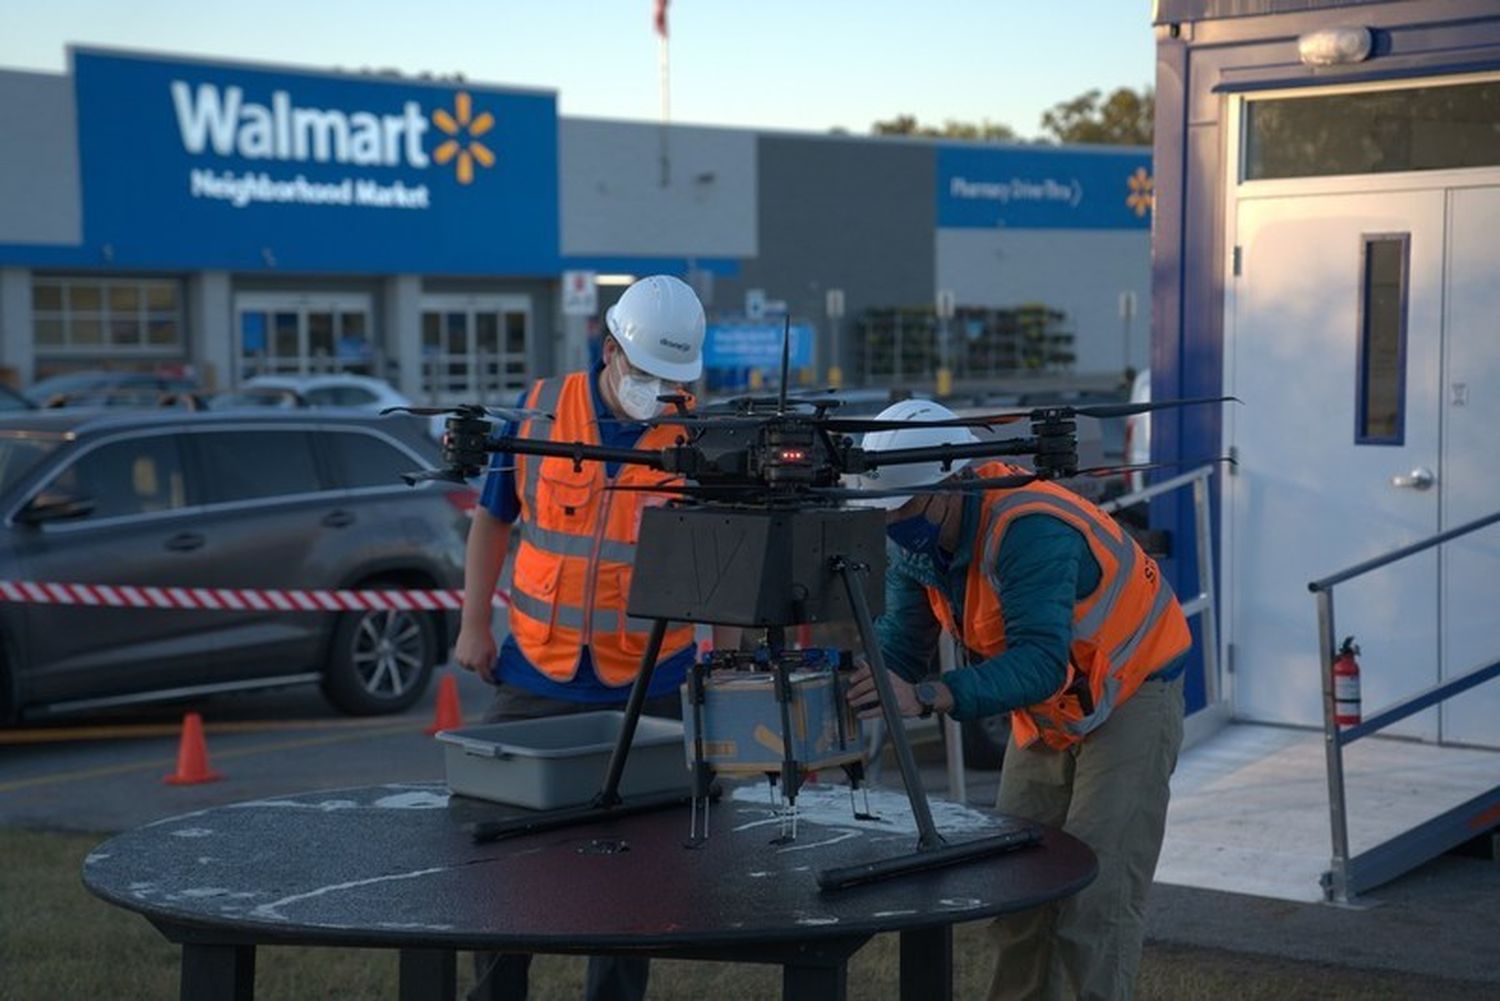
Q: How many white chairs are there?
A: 0